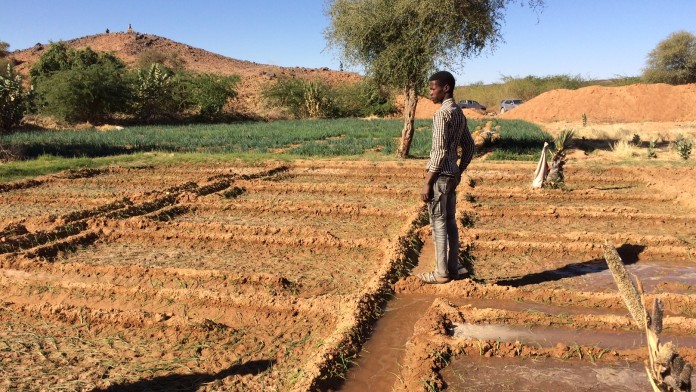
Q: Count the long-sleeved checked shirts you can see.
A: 1